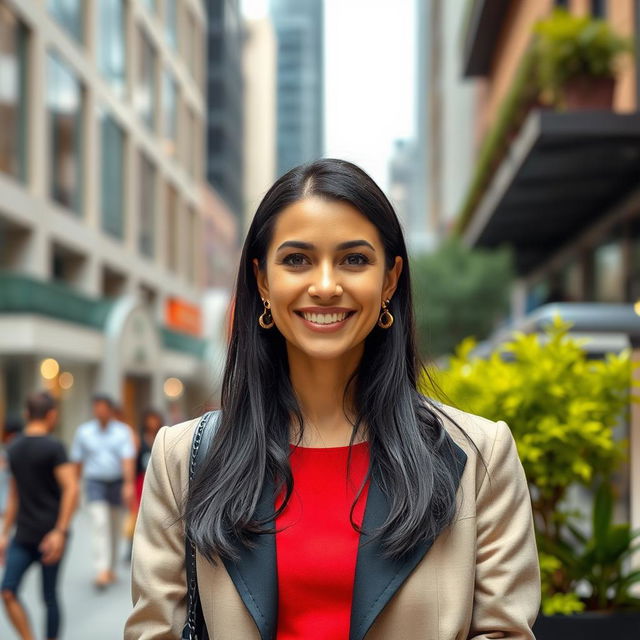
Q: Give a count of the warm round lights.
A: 3